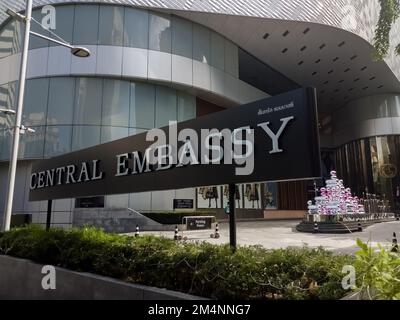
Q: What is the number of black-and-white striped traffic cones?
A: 6